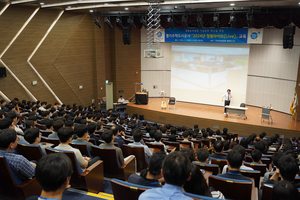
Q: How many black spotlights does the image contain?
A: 11